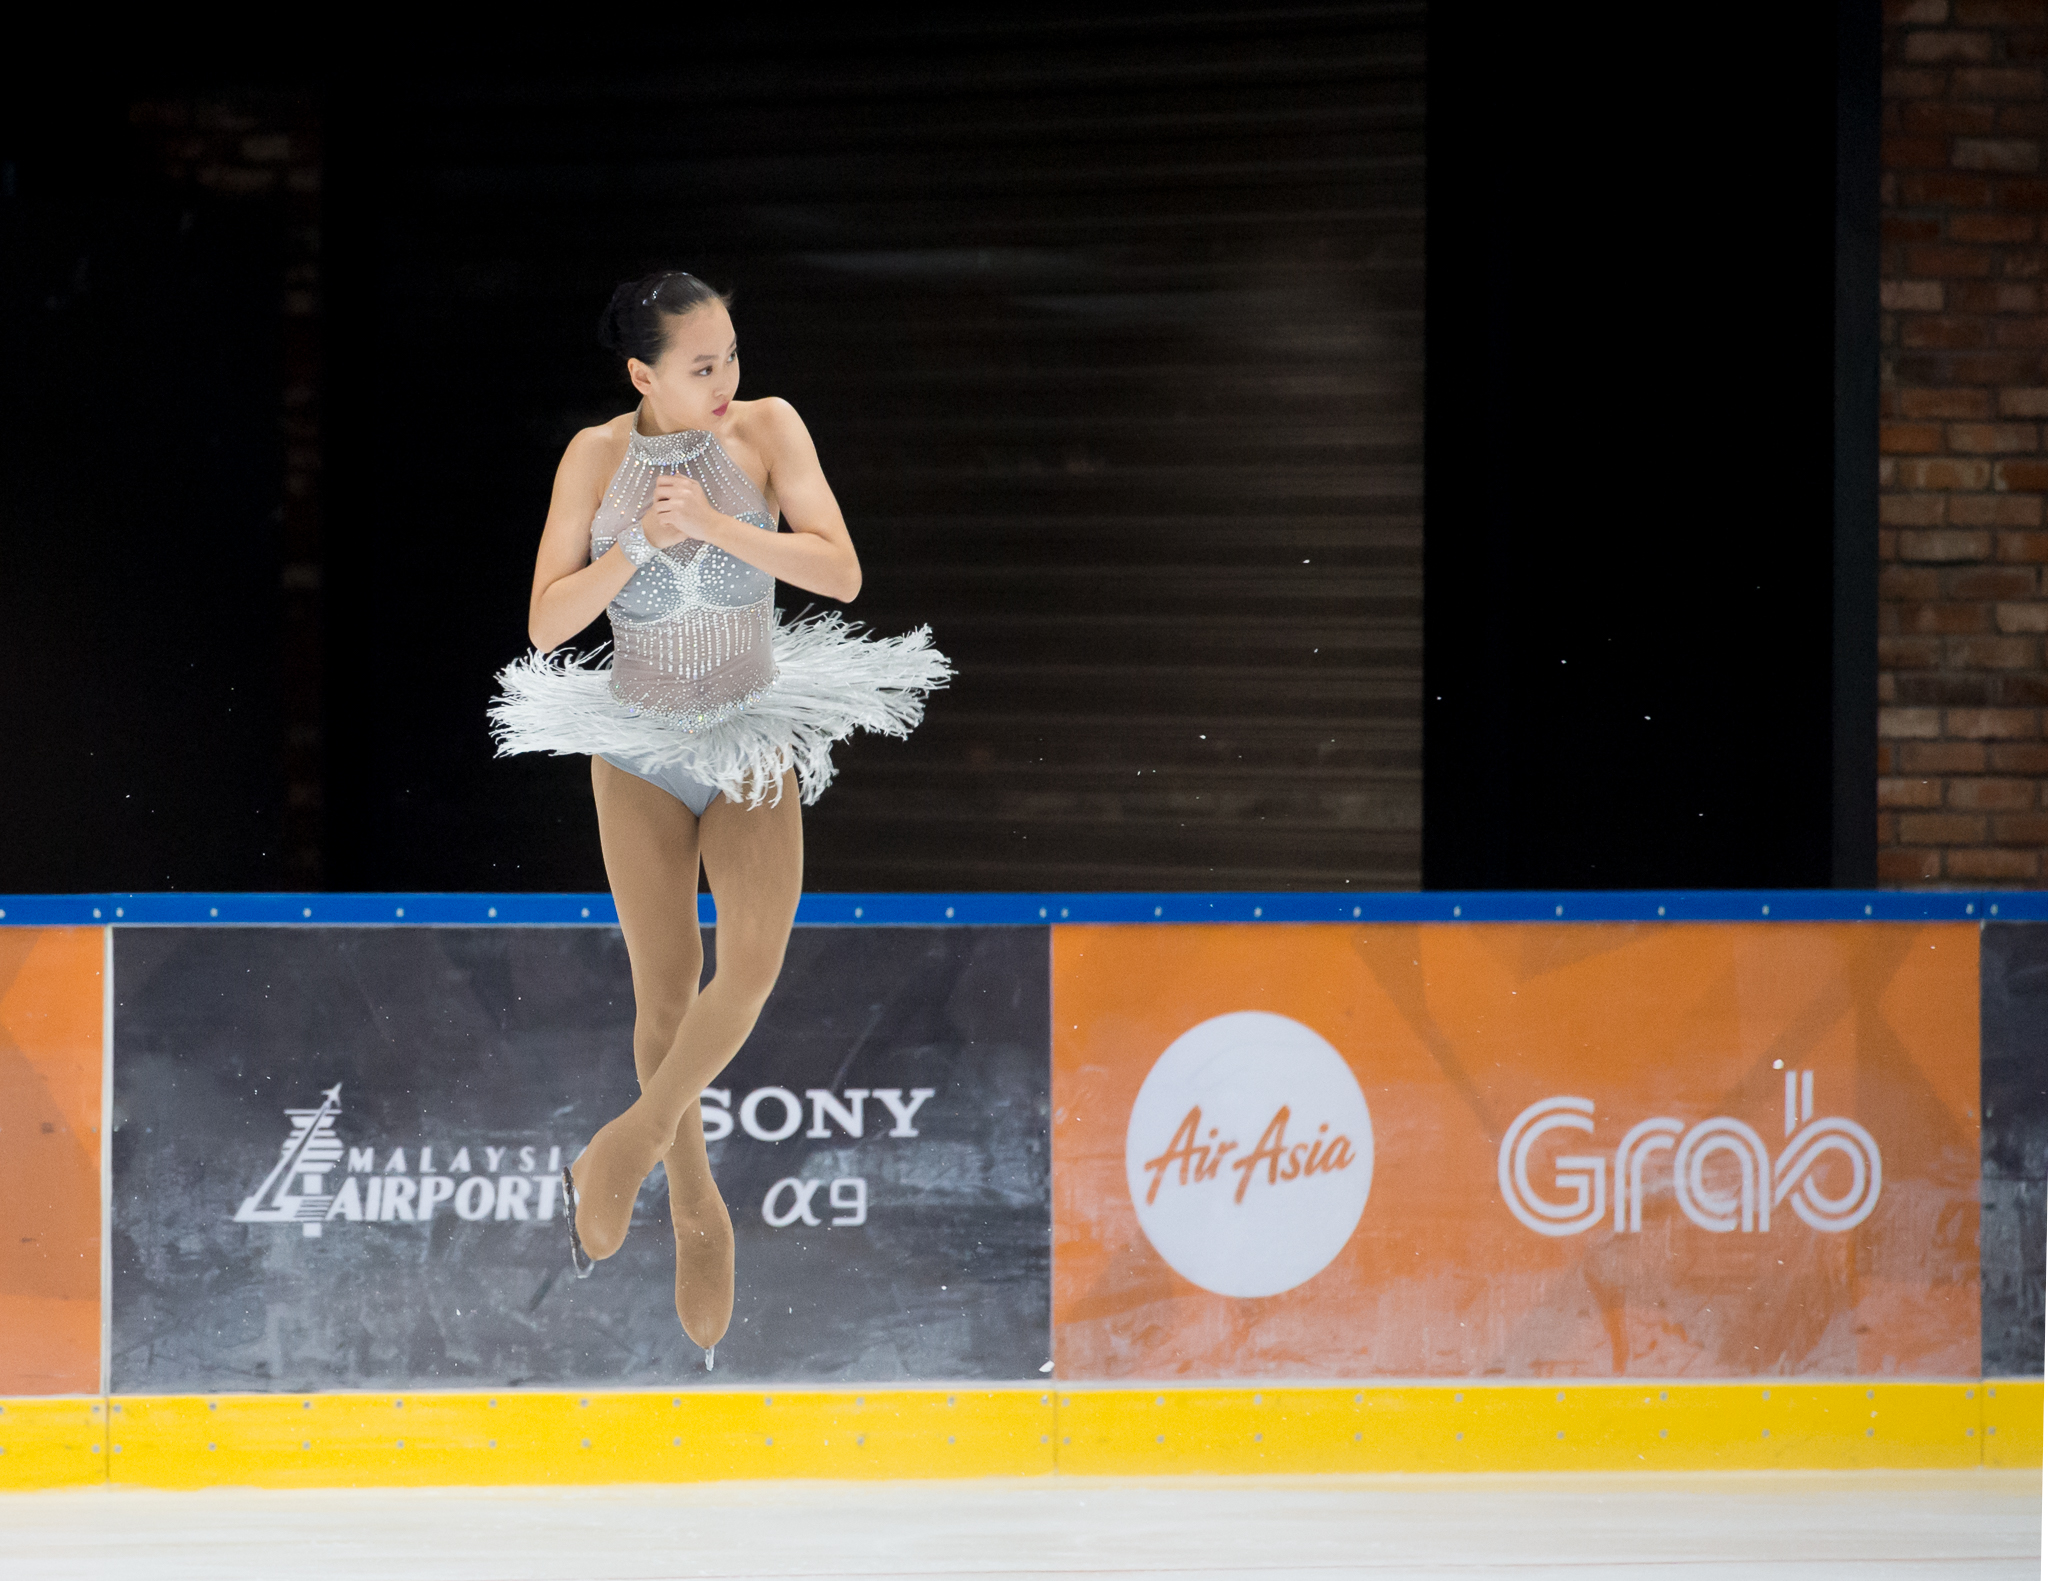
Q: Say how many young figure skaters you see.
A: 1